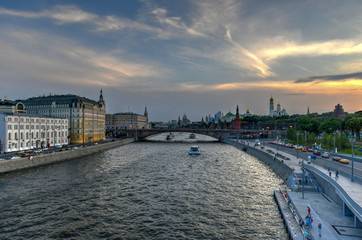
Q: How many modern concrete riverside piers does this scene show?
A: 1